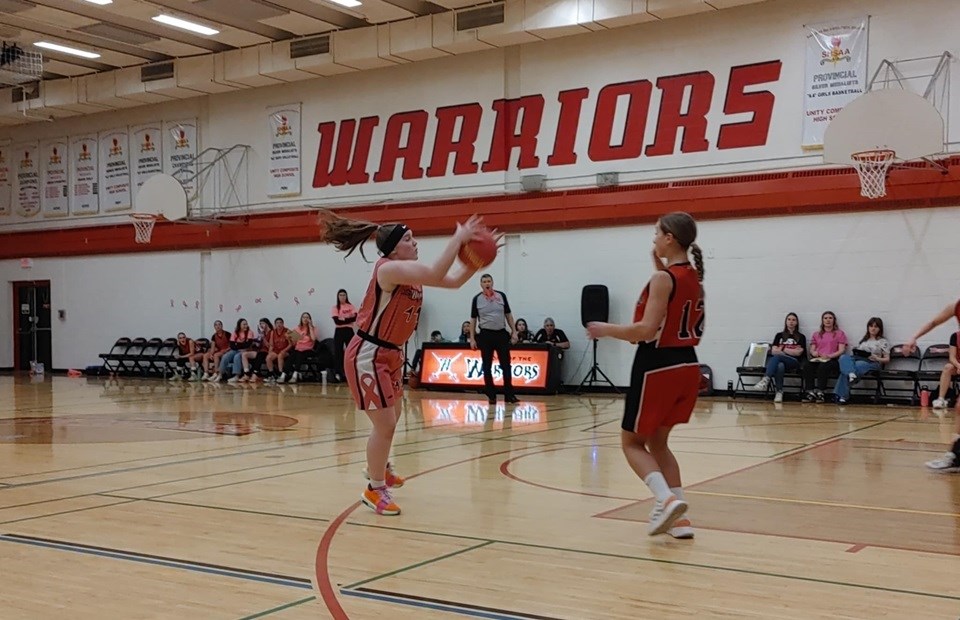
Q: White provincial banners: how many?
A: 9